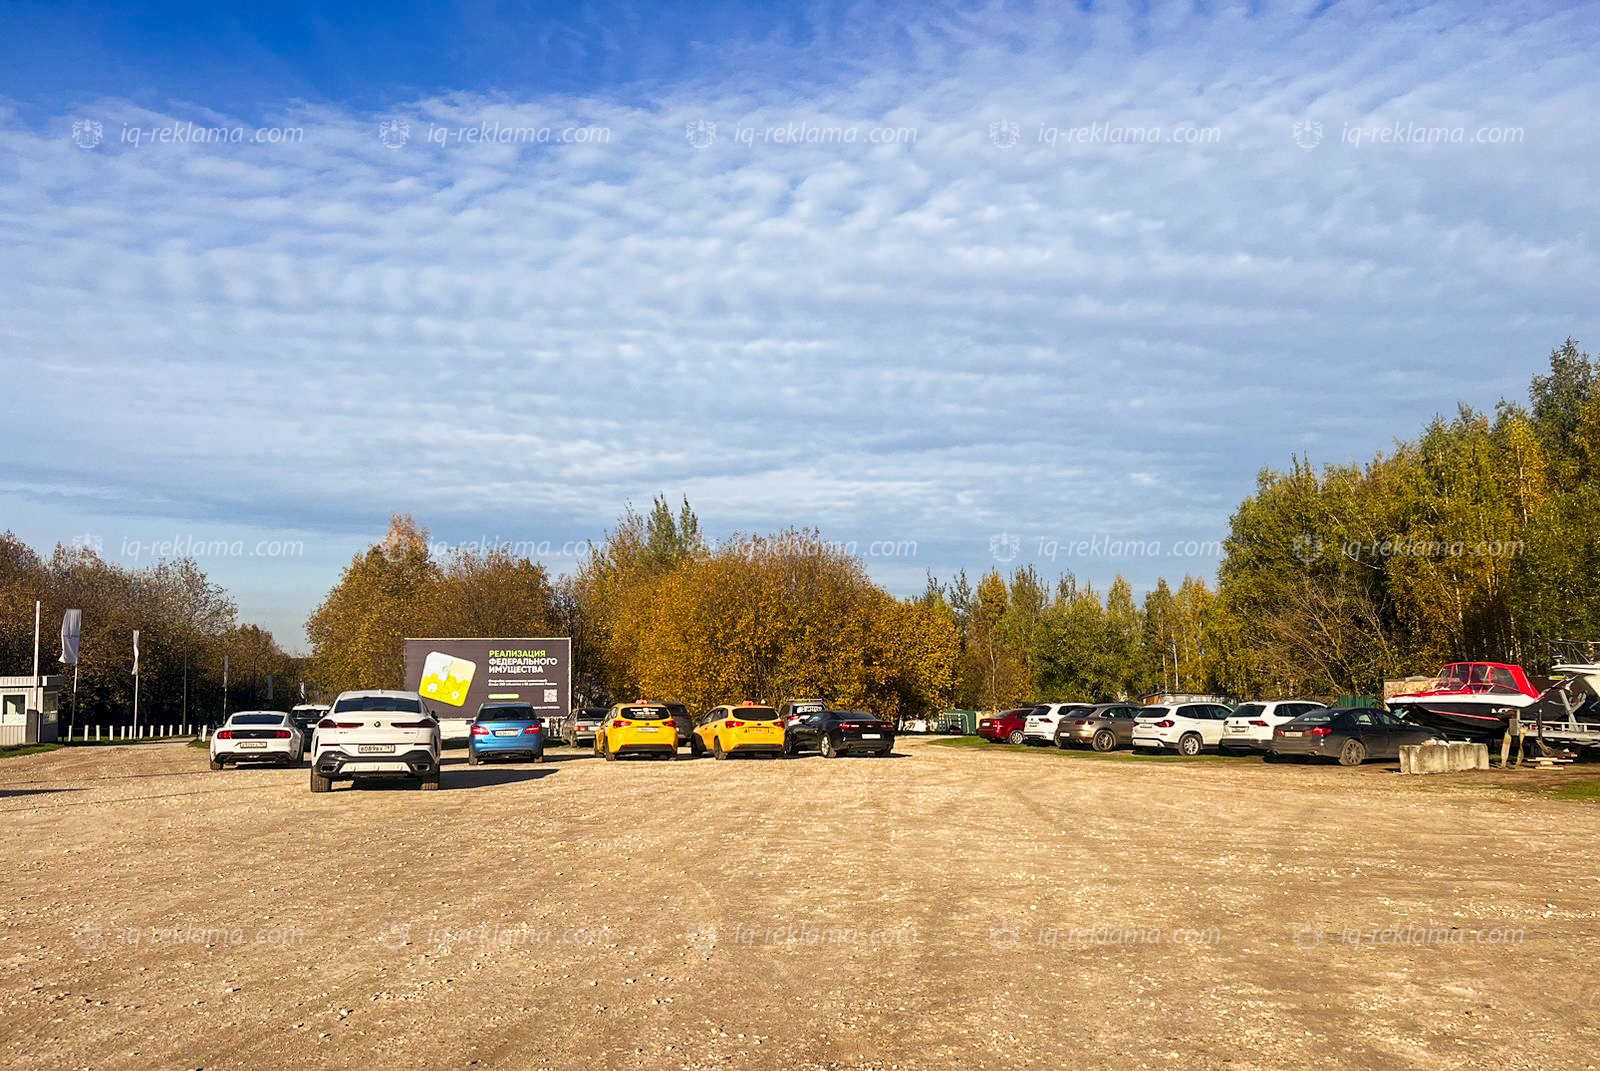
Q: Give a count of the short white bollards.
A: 13